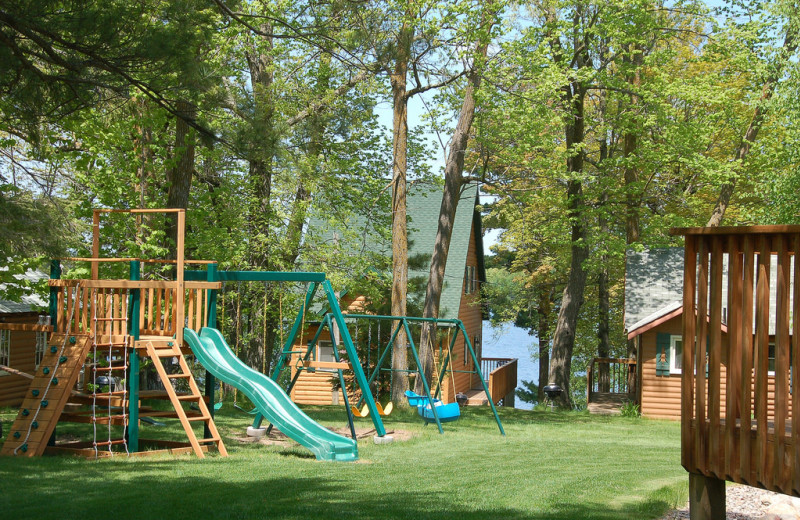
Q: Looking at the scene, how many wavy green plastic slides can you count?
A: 1